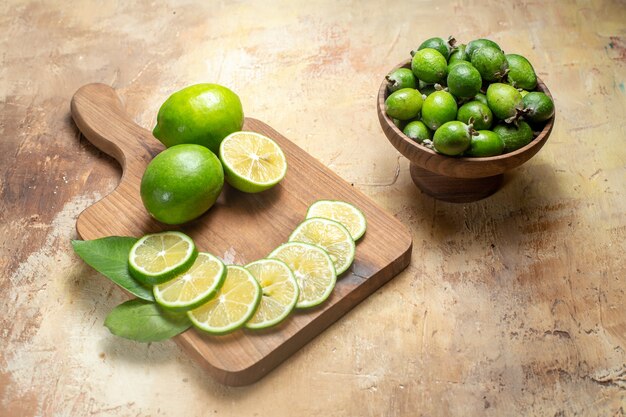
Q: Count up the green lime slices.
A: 7